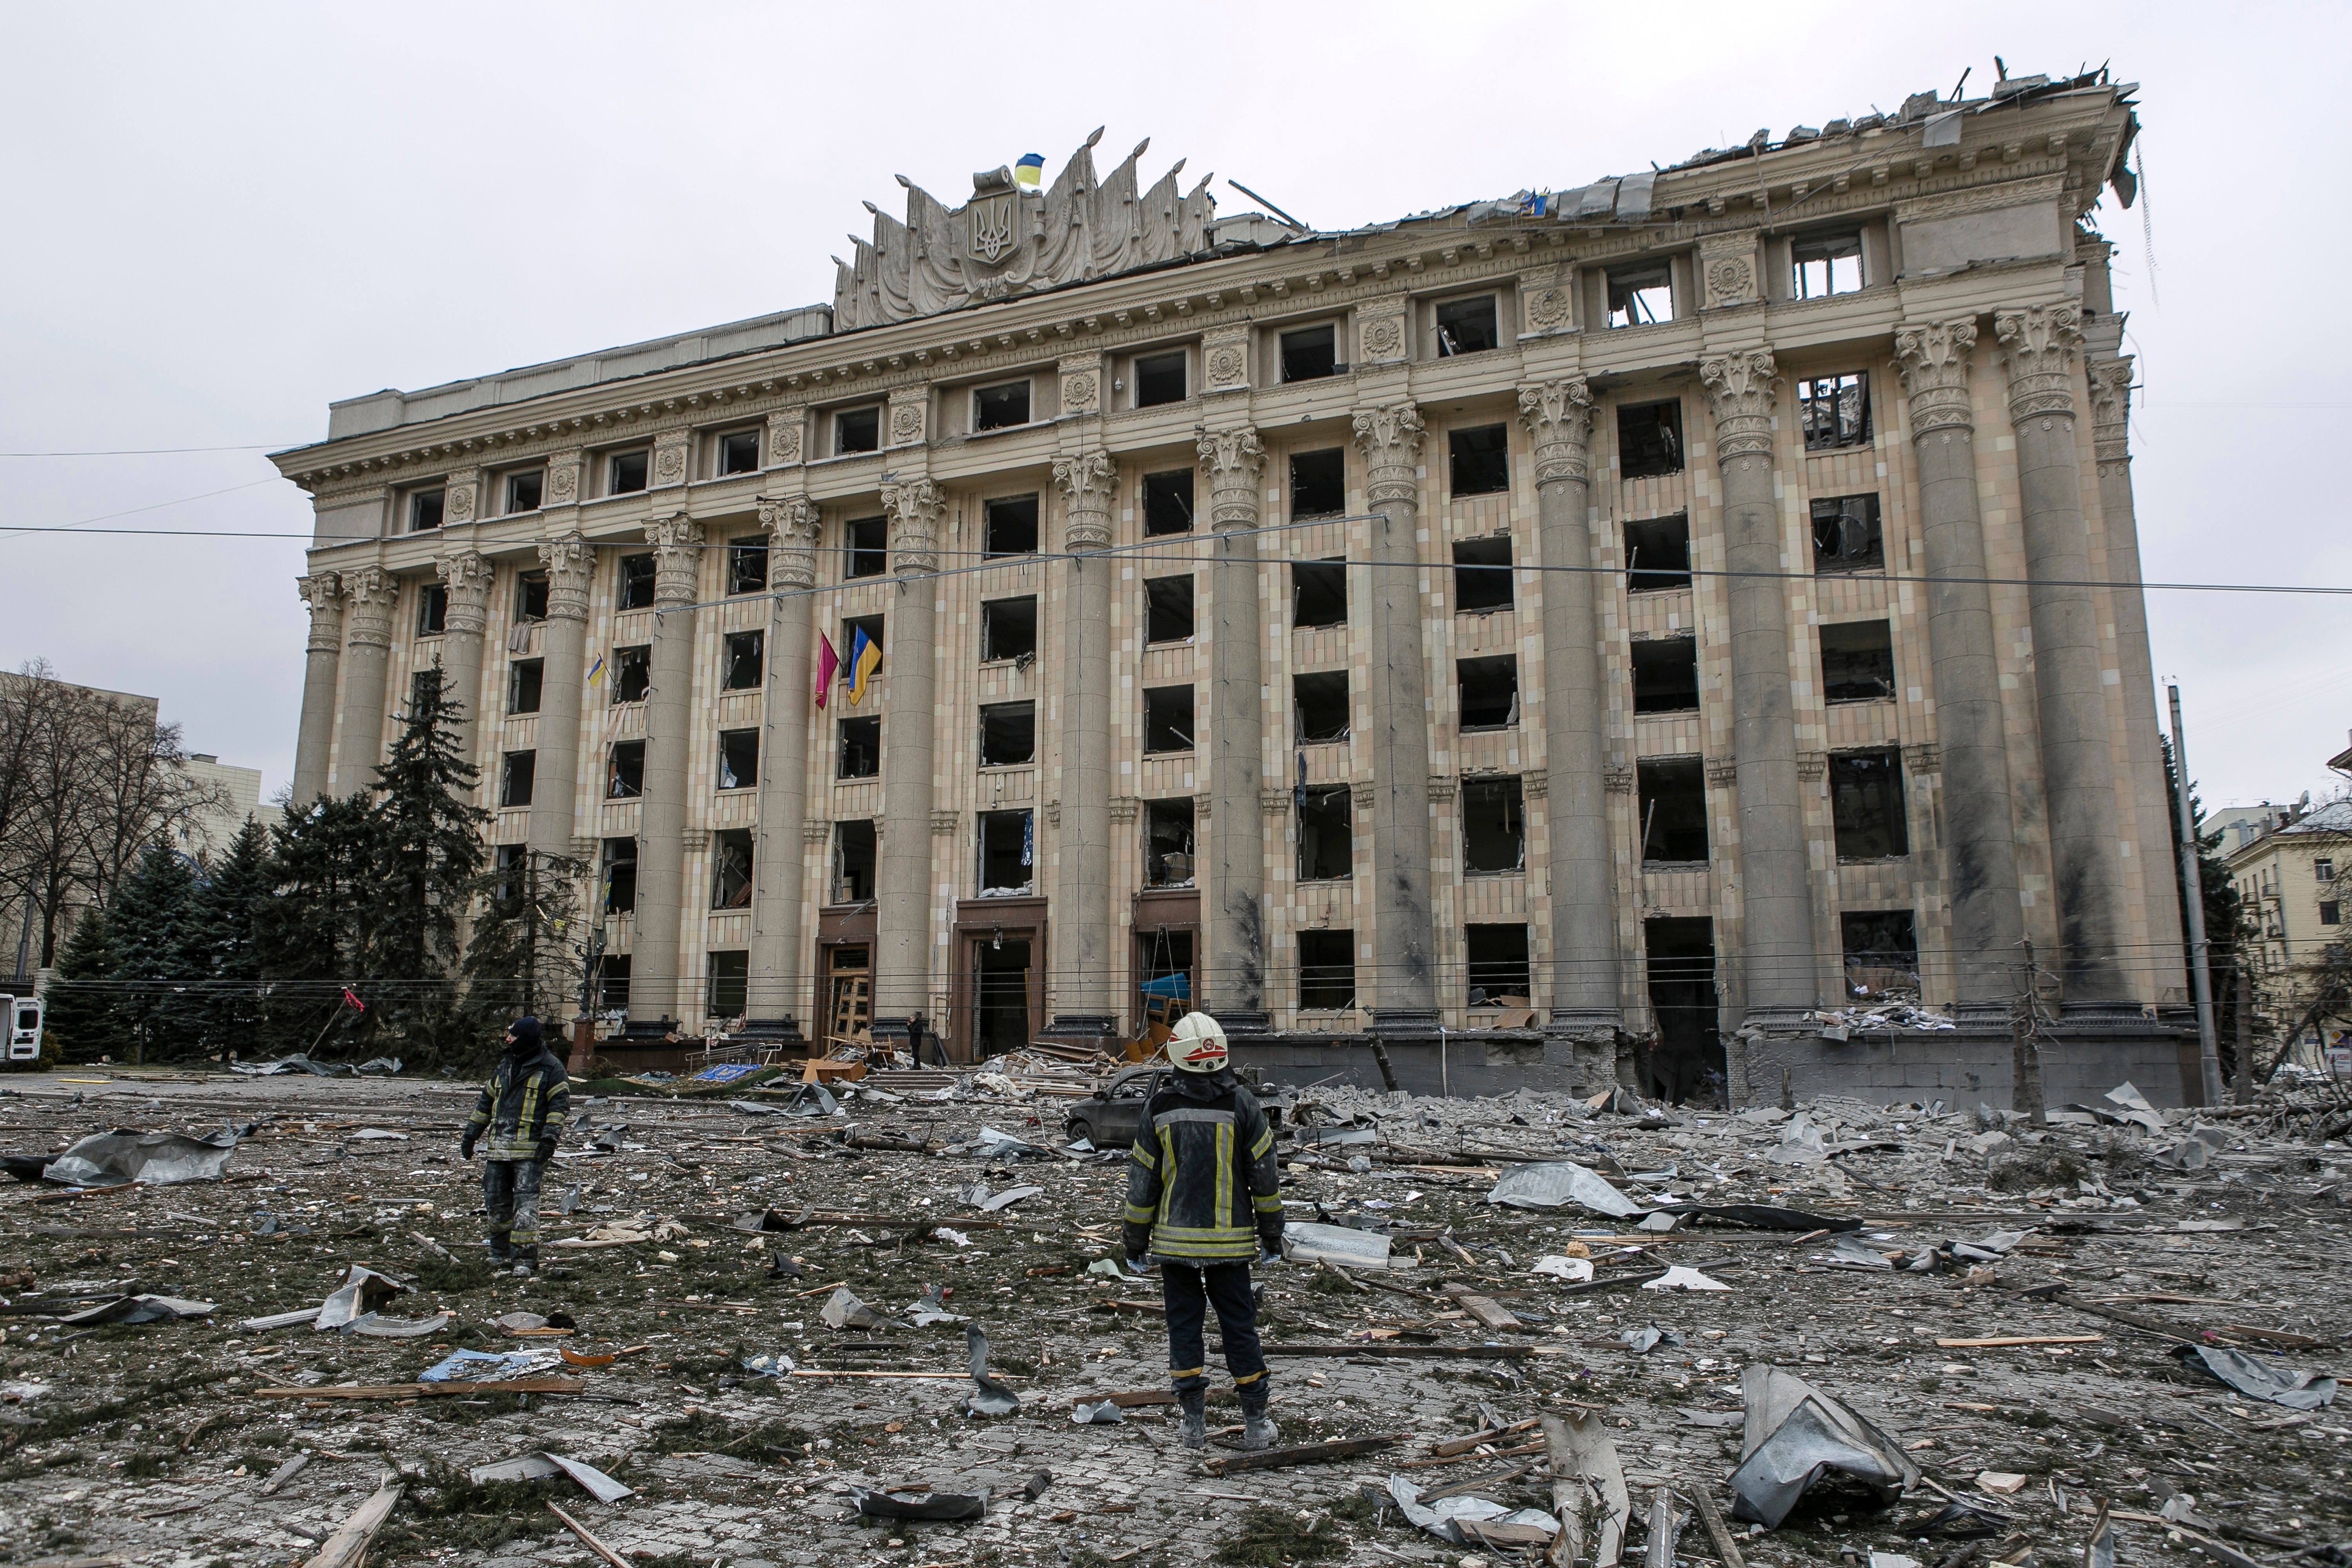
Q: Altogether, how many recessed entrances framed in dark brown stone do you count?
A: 3